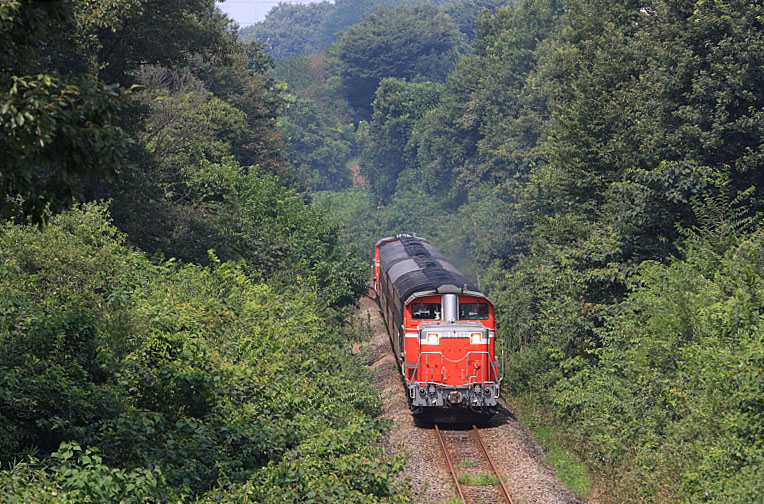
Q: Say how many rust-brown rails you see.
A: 2